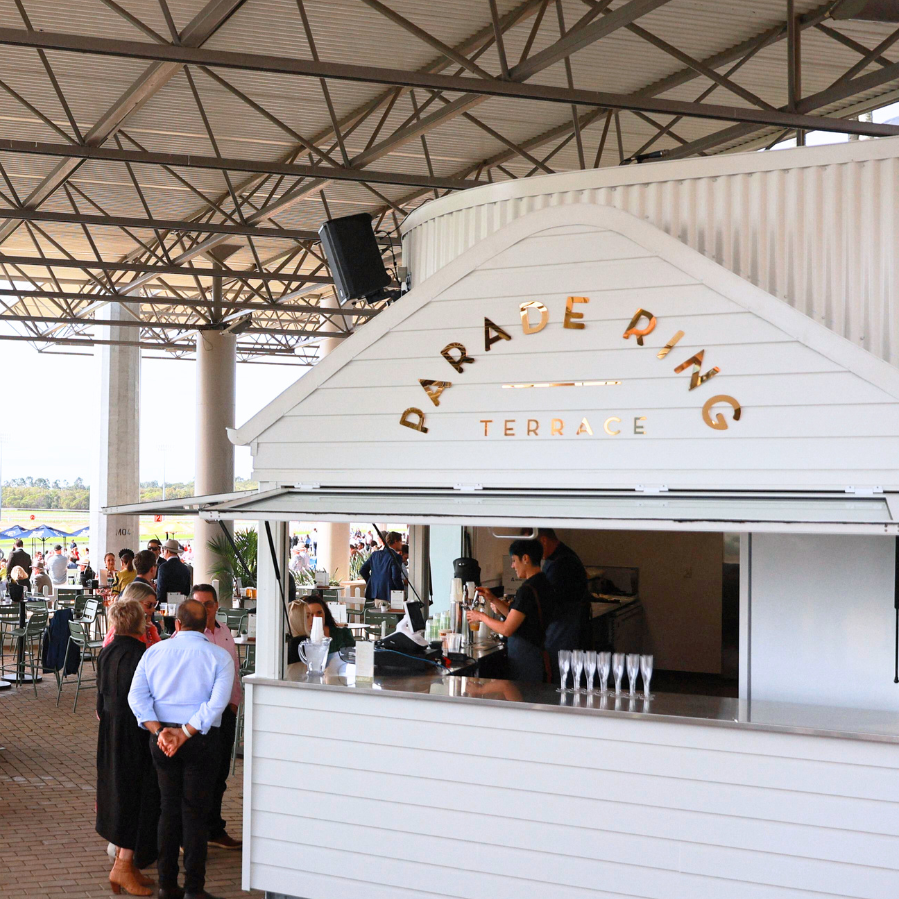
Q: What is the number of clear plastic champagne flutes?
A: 7